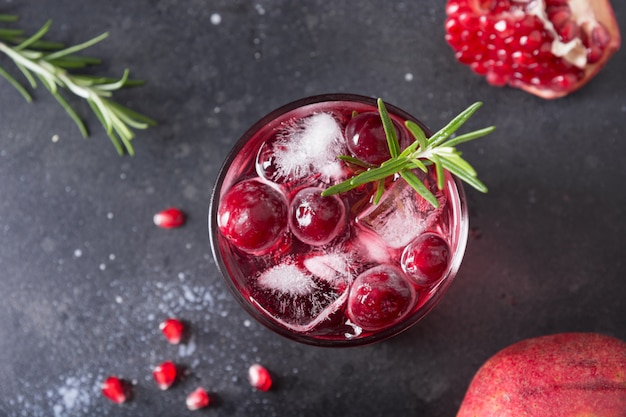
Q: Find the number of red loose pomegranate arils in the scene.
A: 6